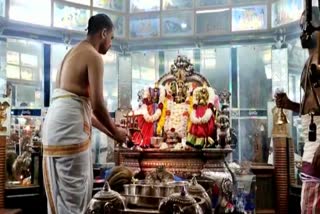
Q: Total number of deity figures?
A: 3